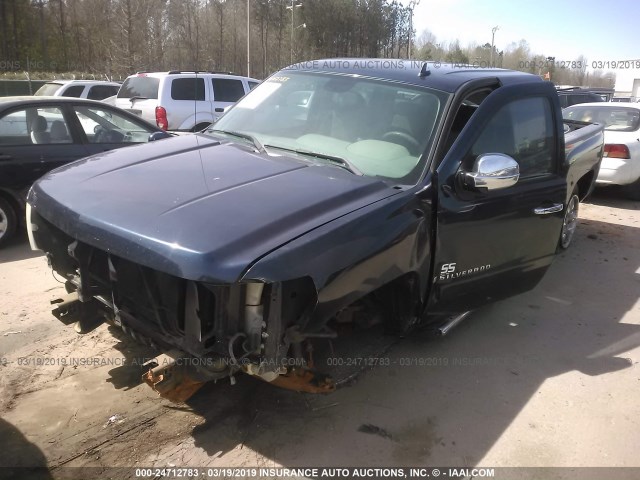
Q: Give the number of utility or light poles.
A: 4